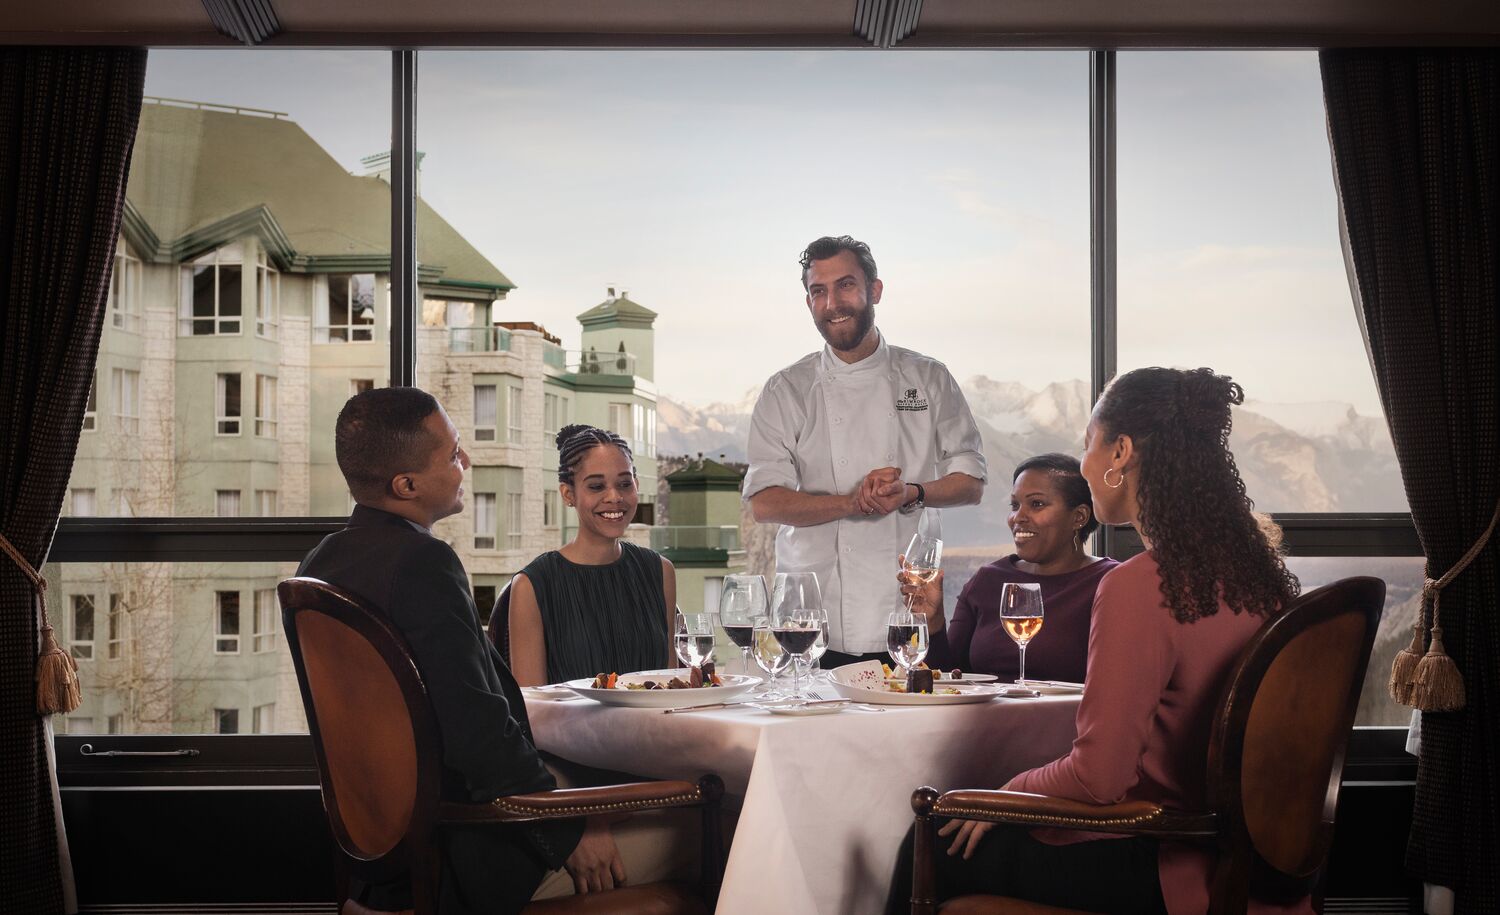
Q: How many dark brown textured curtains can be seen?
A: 2